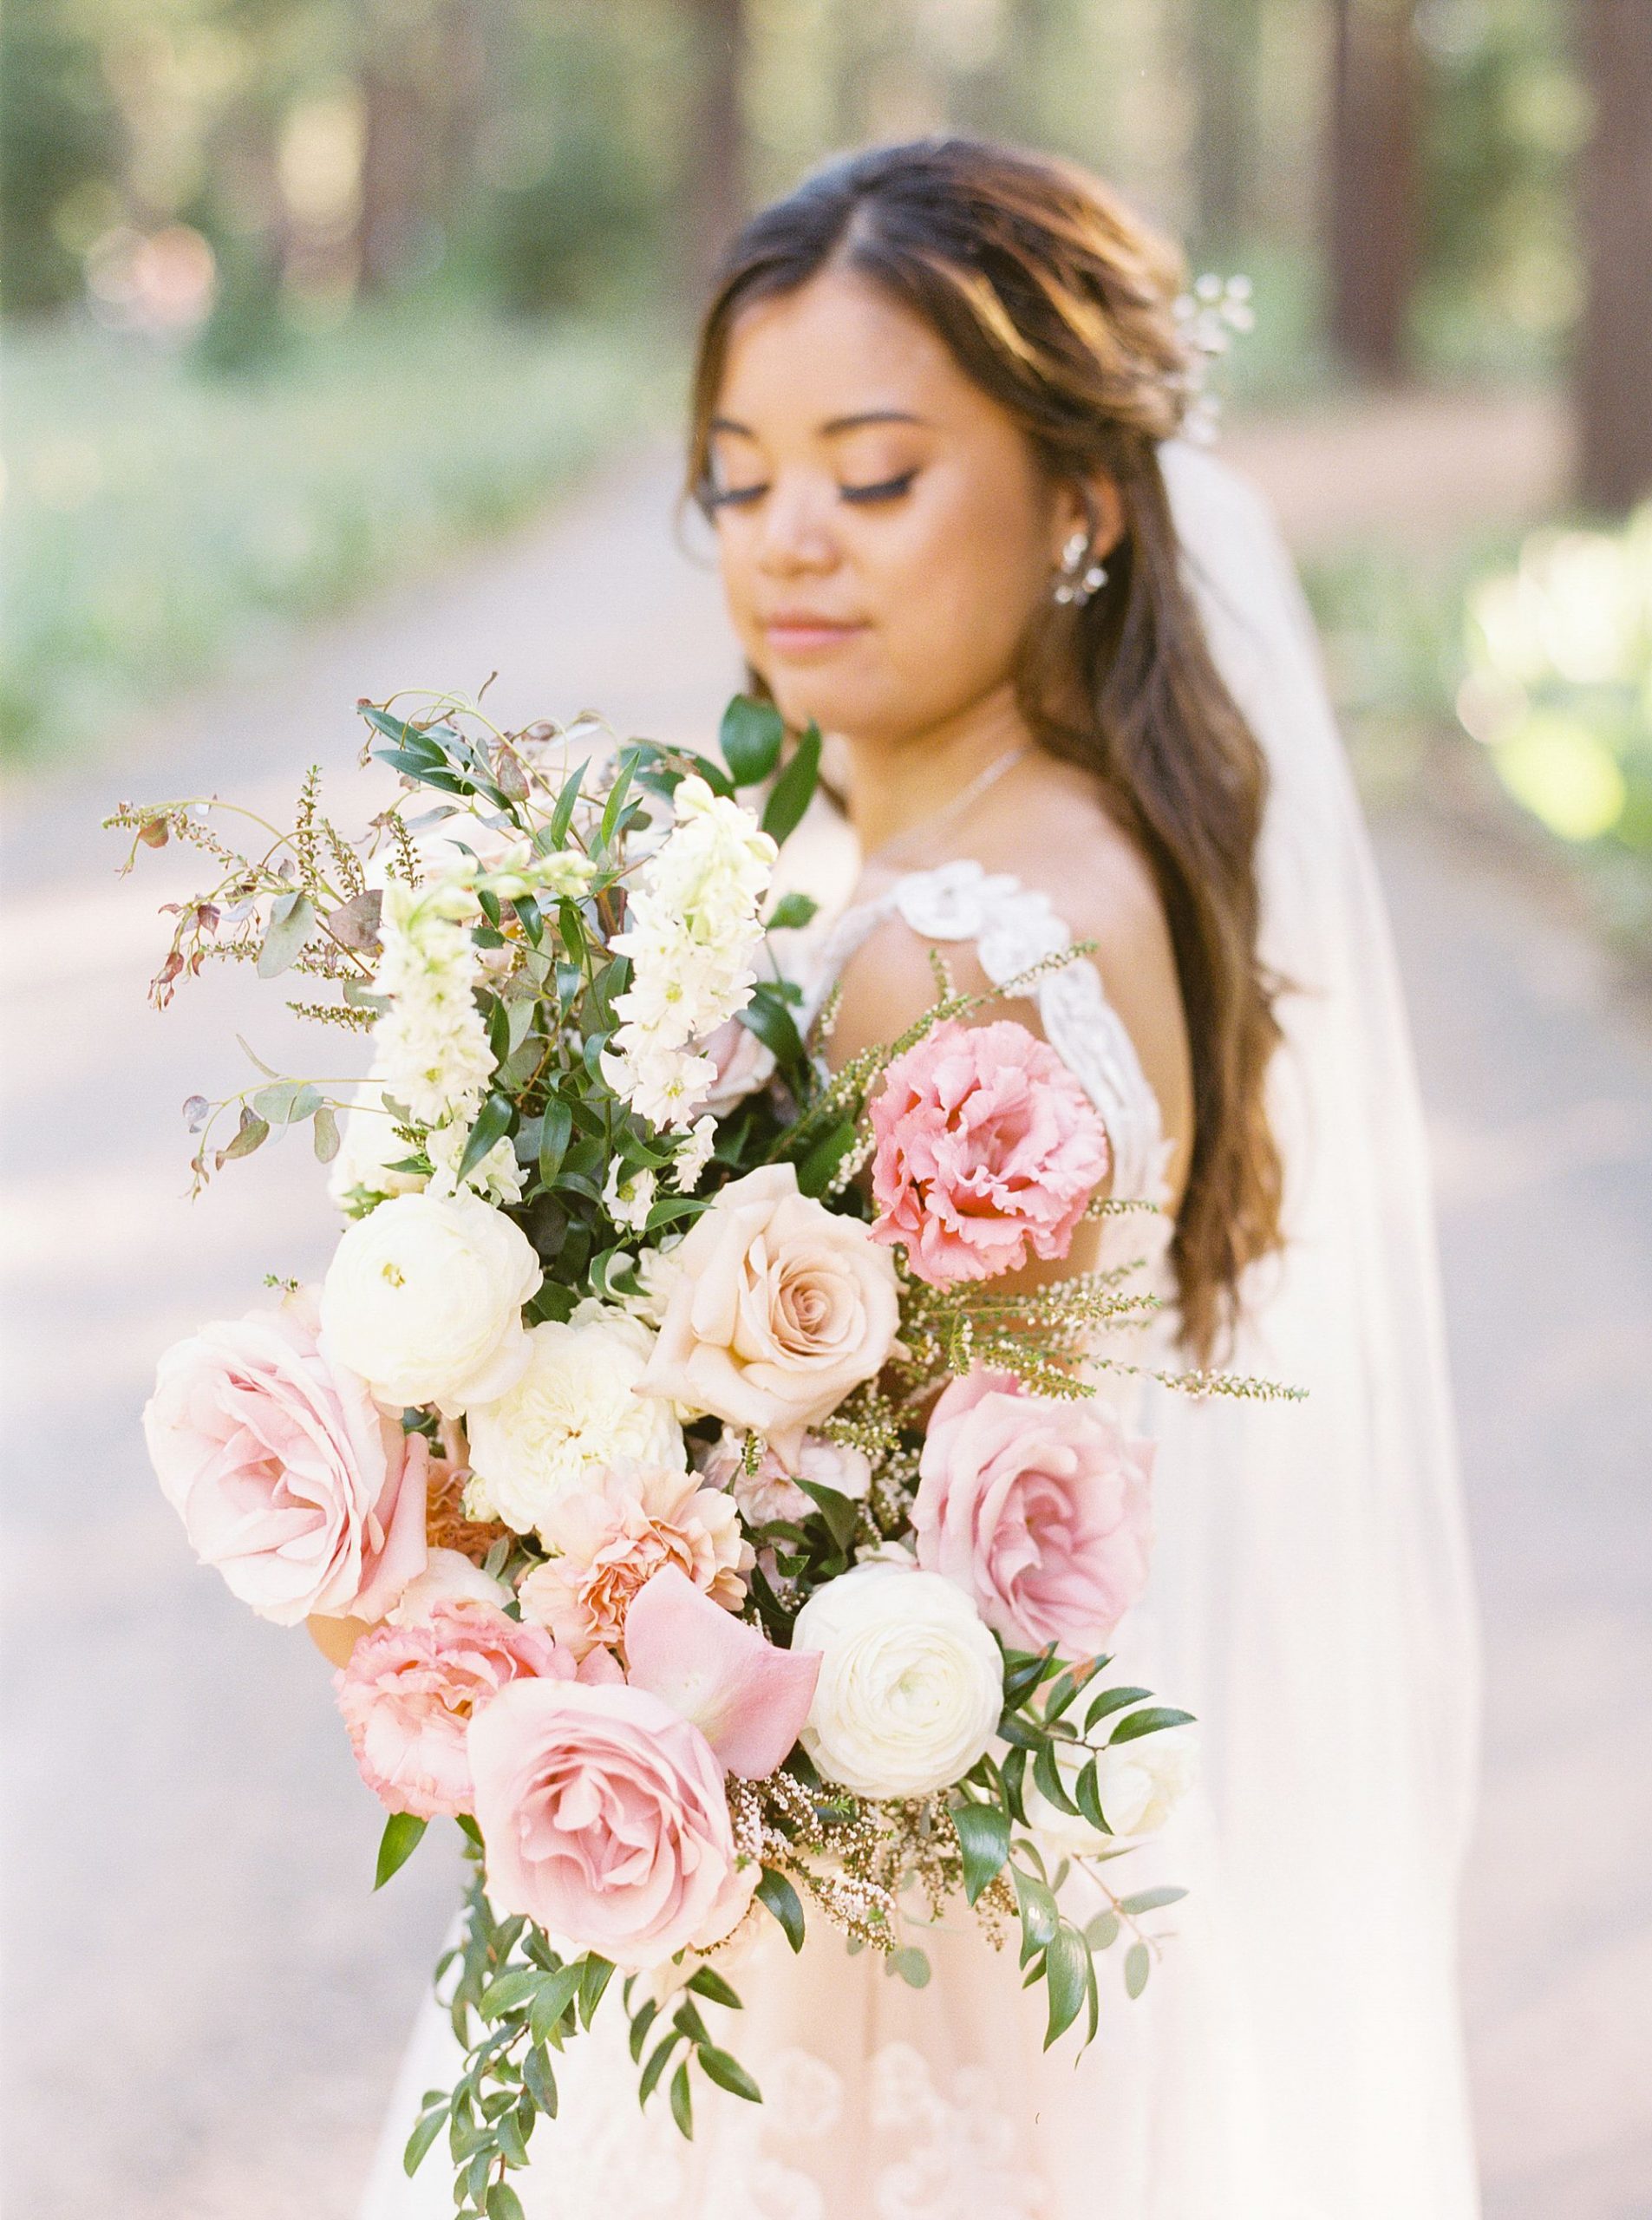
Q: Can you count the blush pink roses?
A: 3